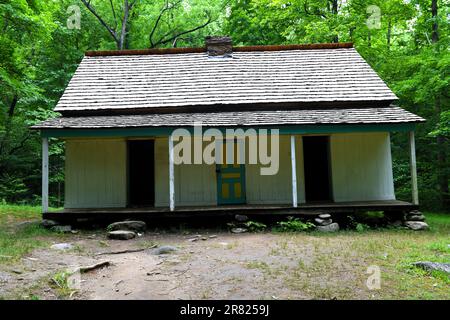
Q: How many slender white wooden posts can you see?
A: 4